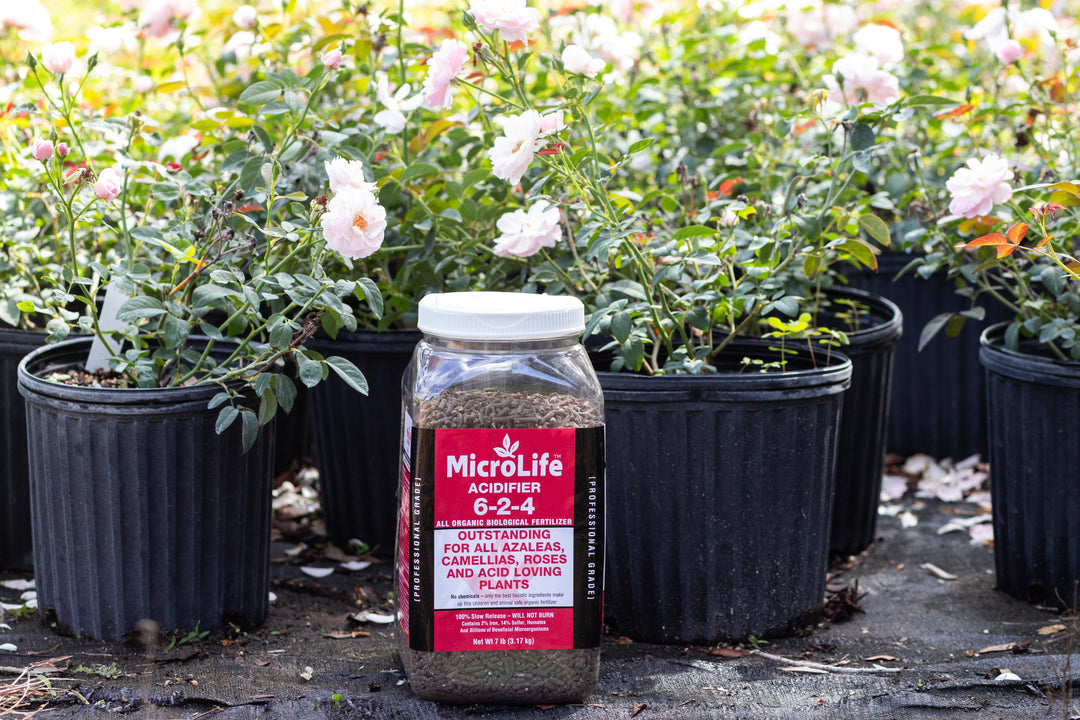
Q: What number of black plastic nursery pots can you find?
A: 7